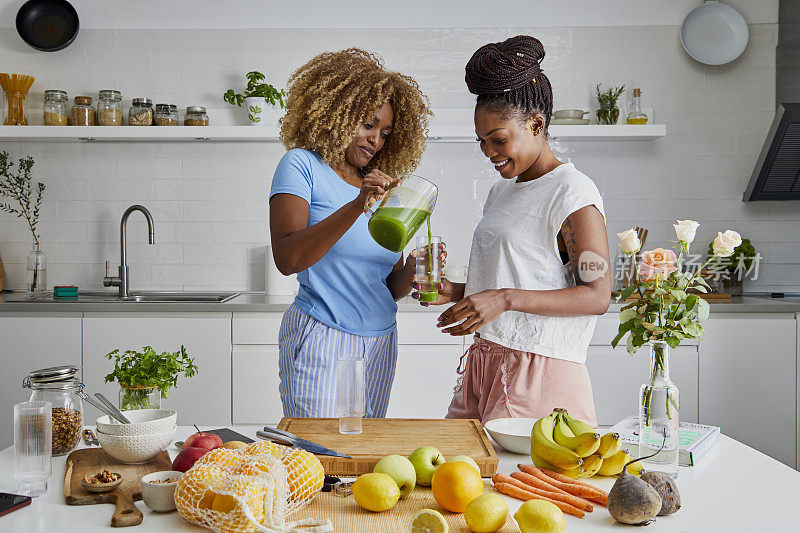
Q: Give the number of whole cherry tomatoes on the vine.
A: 0